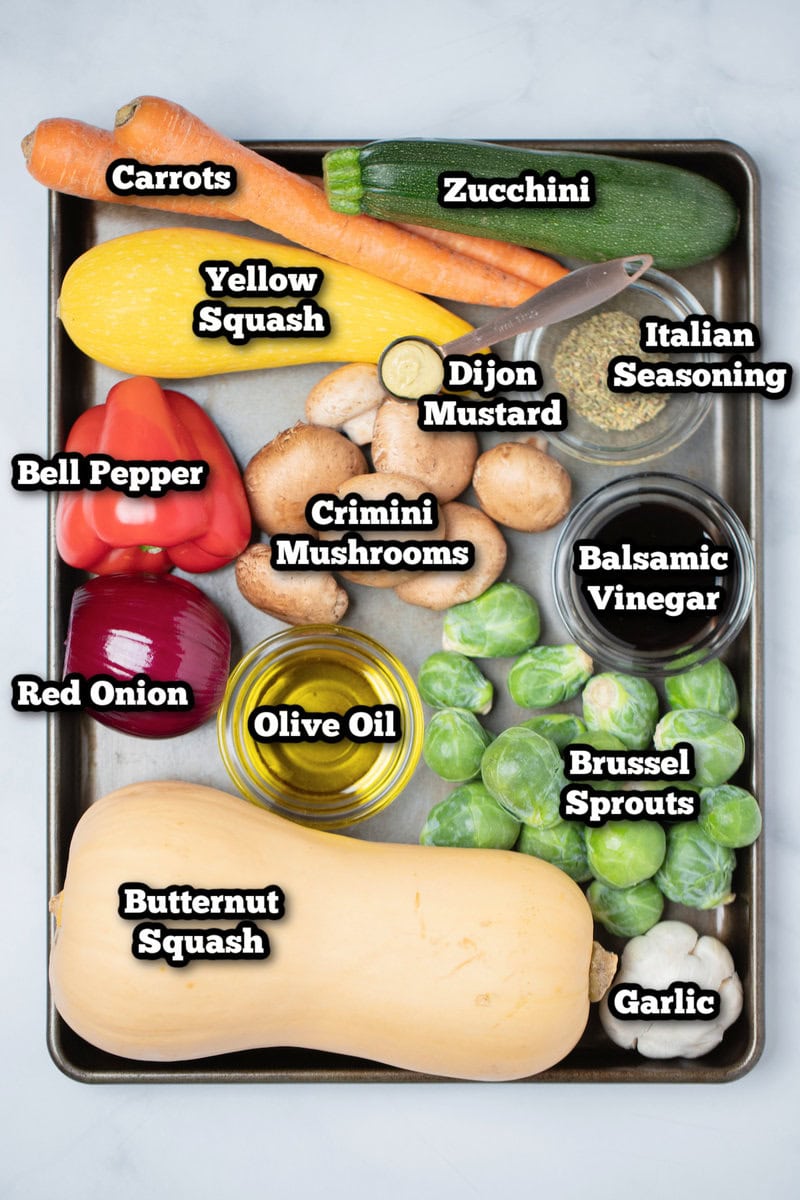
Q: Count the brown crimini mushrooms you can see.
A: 7